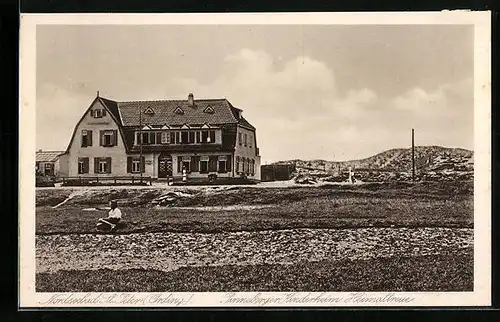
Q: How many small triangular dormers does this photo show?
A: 3